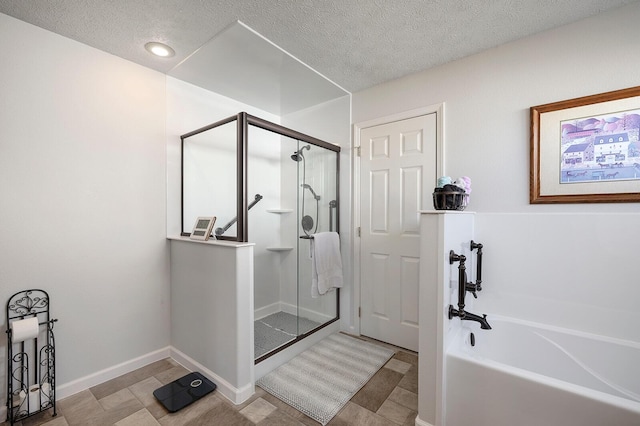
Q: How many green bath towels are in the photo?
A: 0